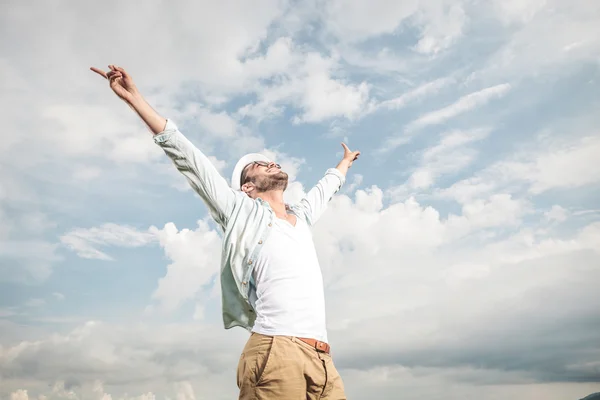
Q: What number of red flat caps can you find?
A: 0